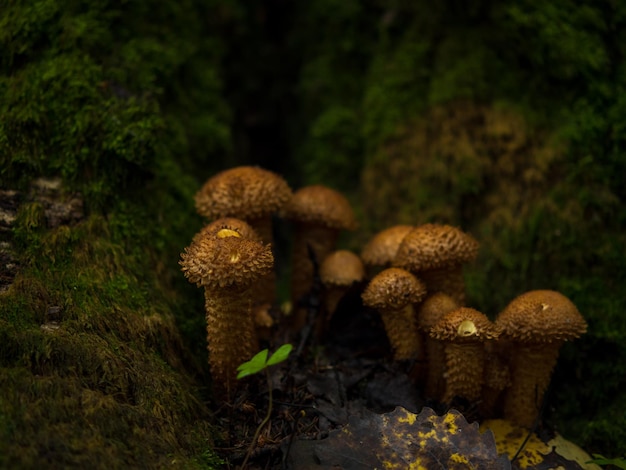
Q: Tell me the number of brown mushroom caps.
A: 11